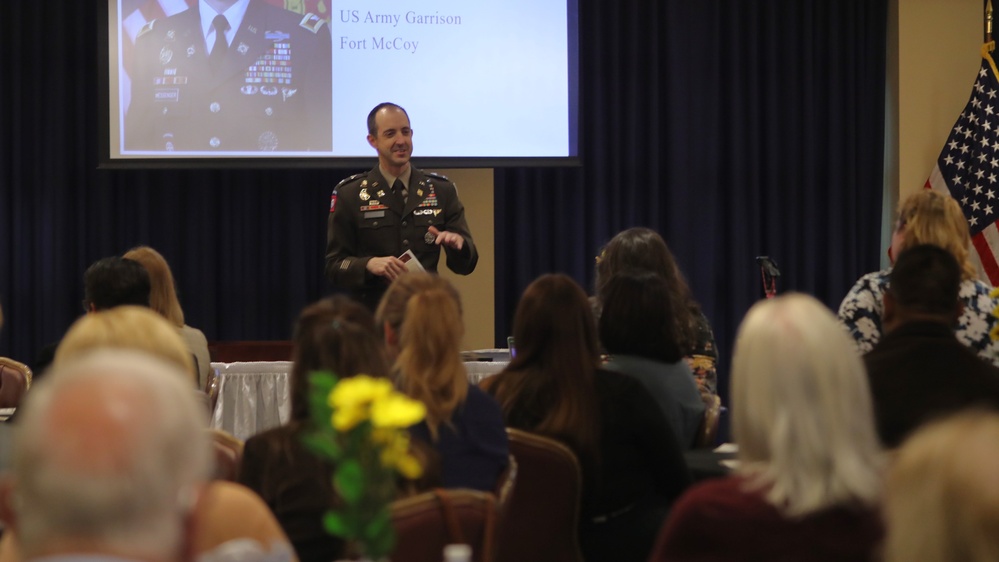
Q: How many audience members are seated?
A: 13